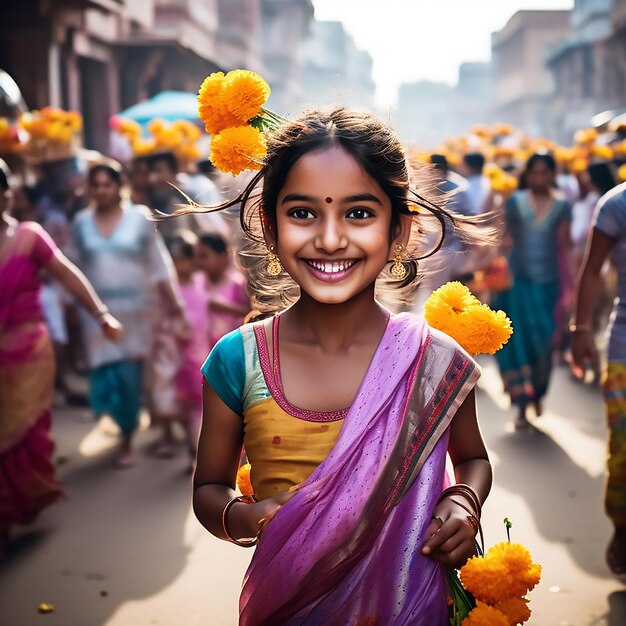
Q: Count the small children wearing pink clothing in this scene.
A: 2